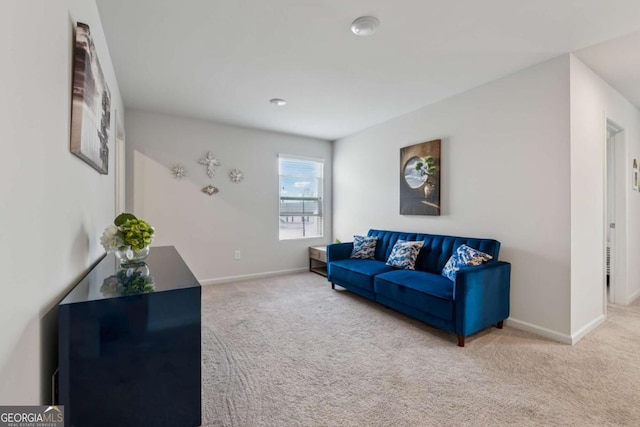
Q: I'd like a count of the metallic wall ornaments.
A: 4